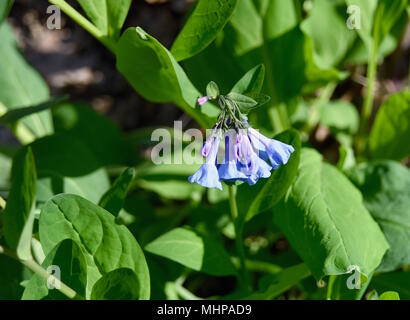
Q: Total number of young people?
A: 0